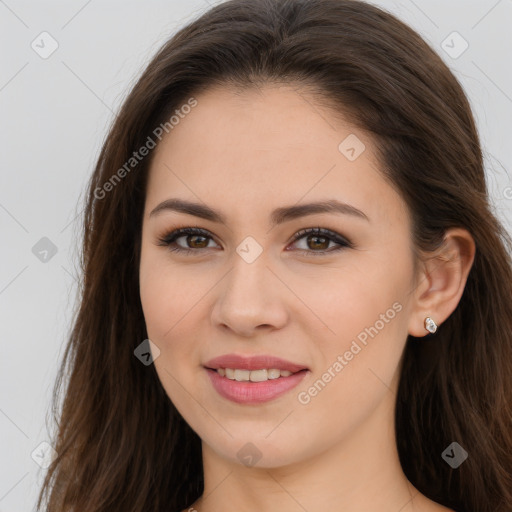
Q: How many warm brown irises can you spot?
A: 2